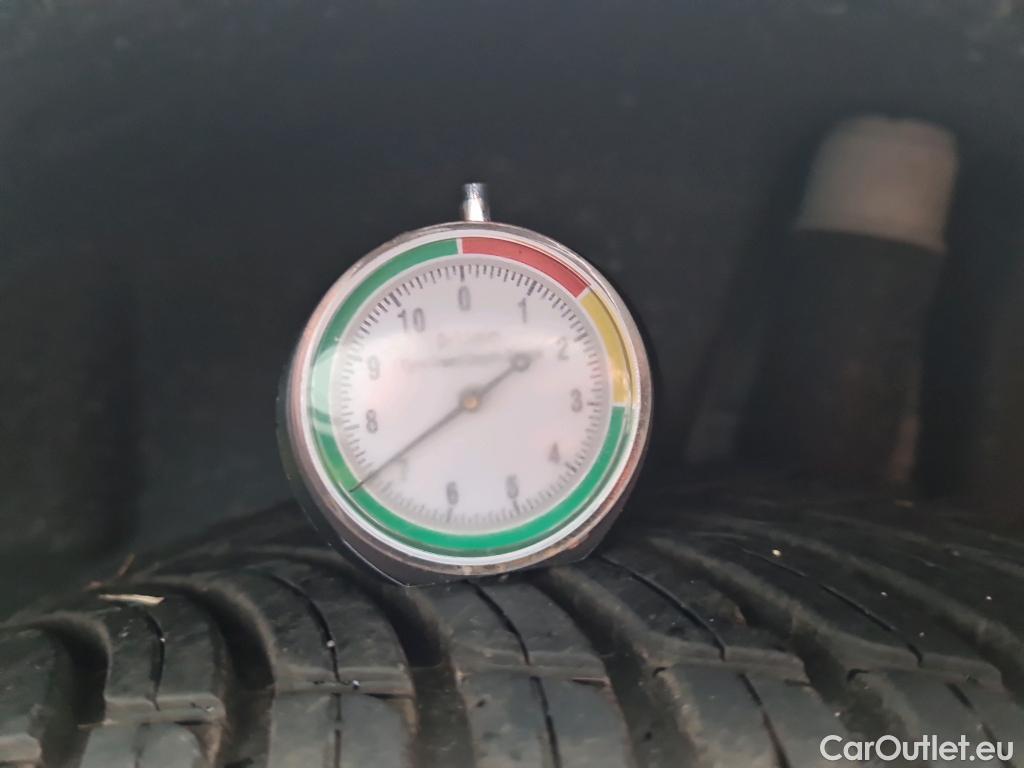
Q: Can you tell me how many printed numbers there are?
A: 11